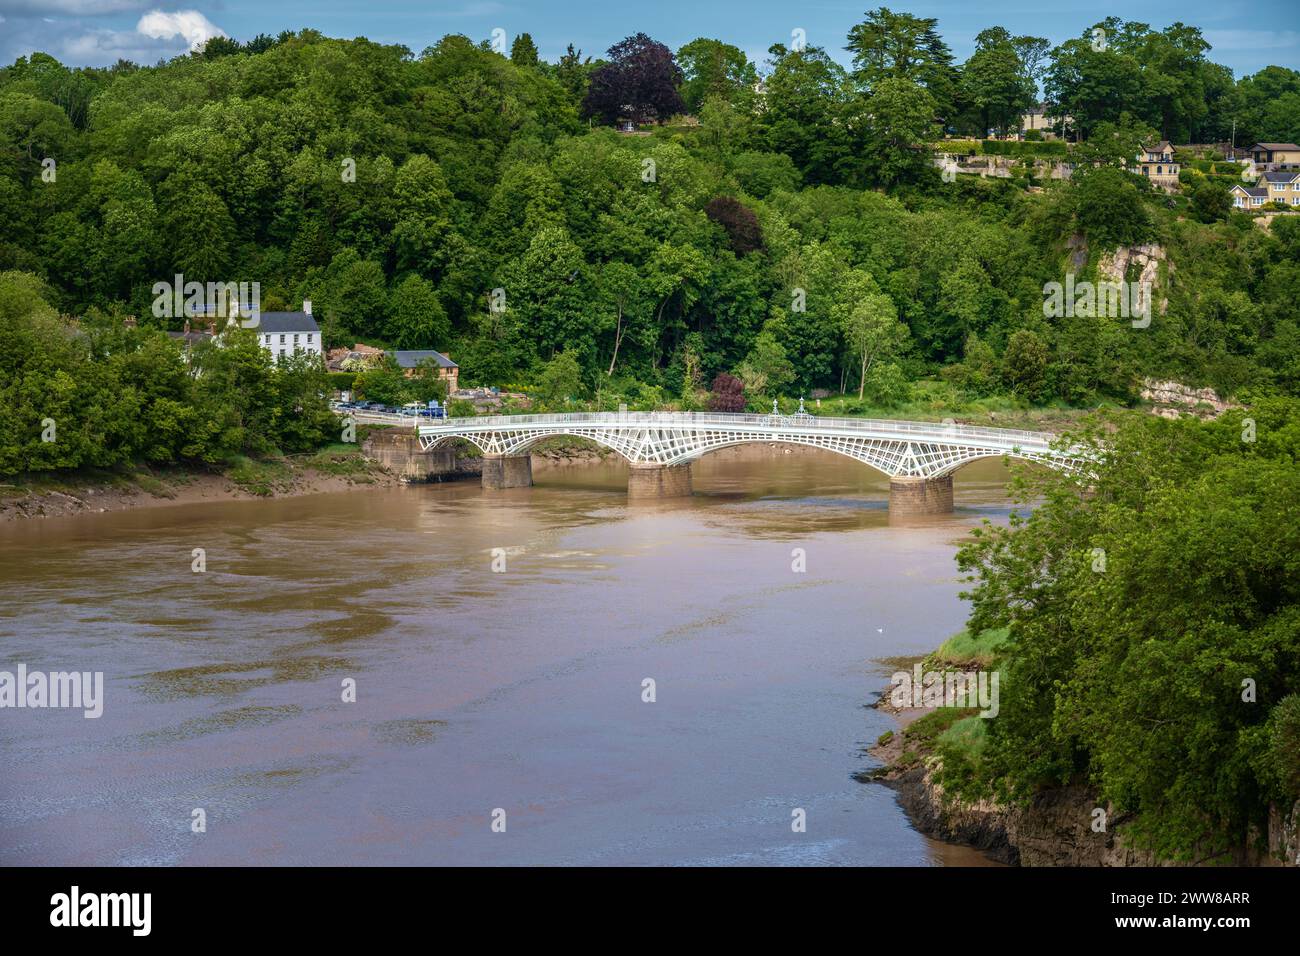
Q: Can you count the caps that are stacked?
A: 0